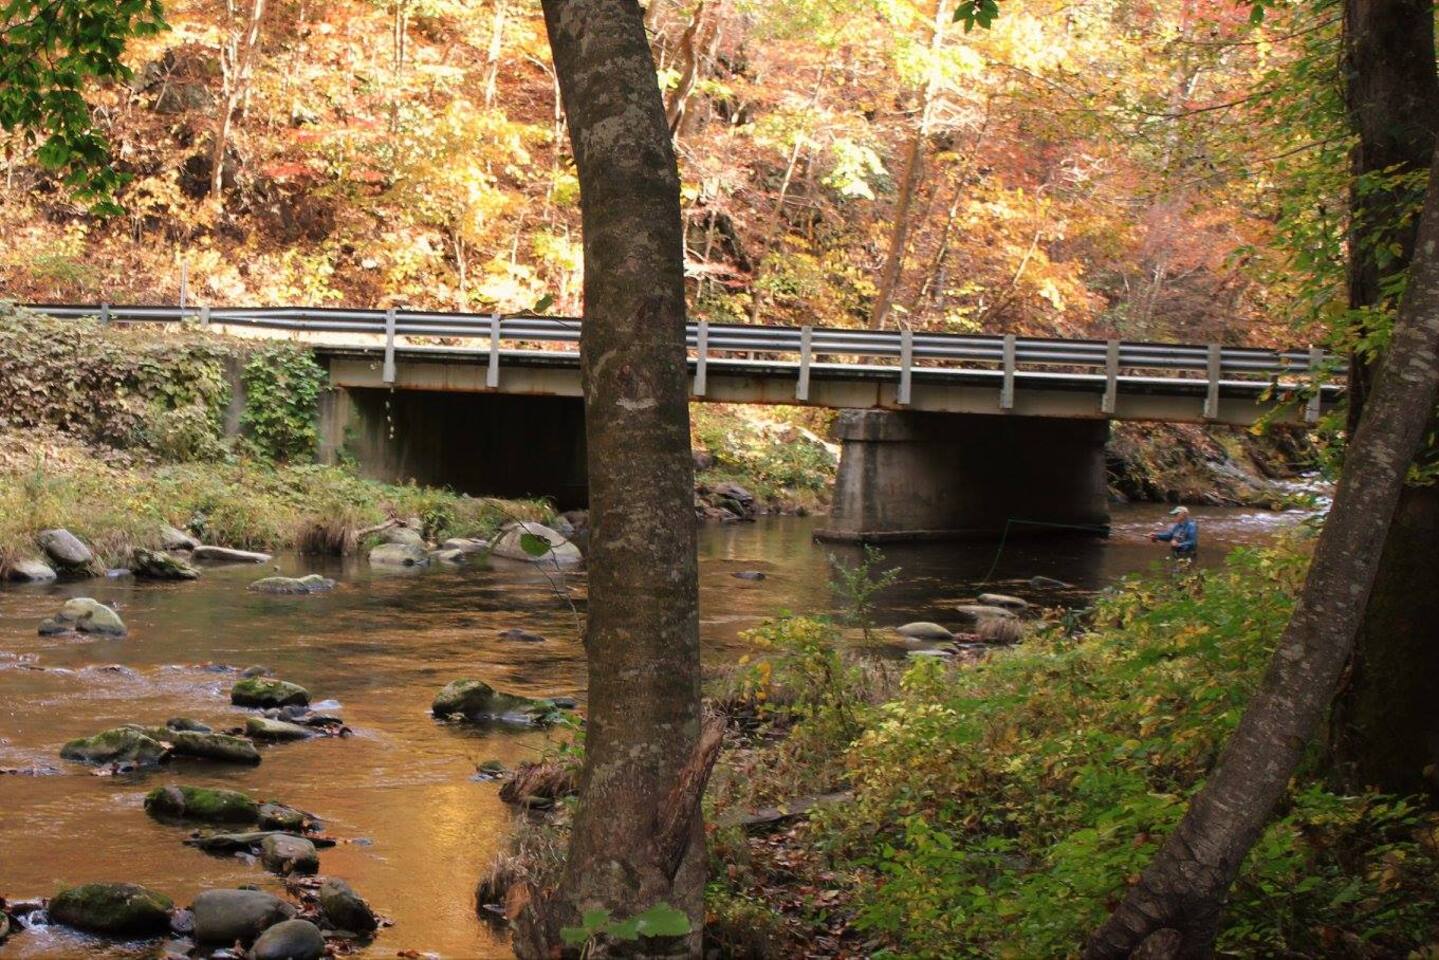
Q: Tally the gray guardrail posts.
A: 11